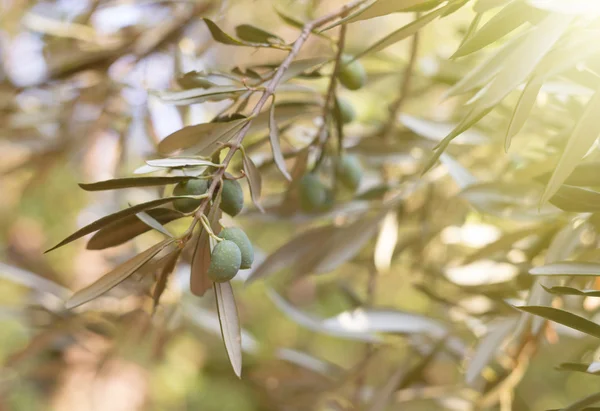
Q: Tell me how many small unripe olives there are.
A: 8